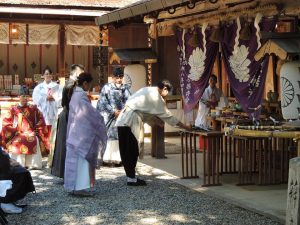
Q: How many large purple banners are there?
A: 2